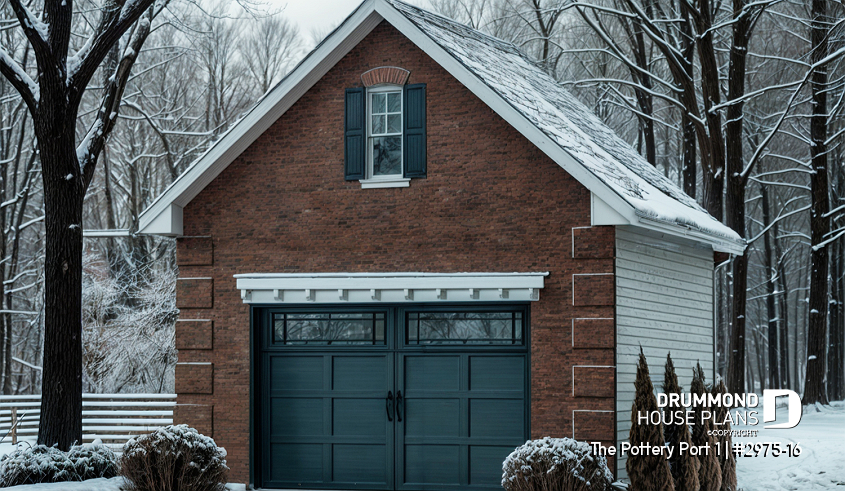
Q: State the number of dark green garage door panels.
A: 12